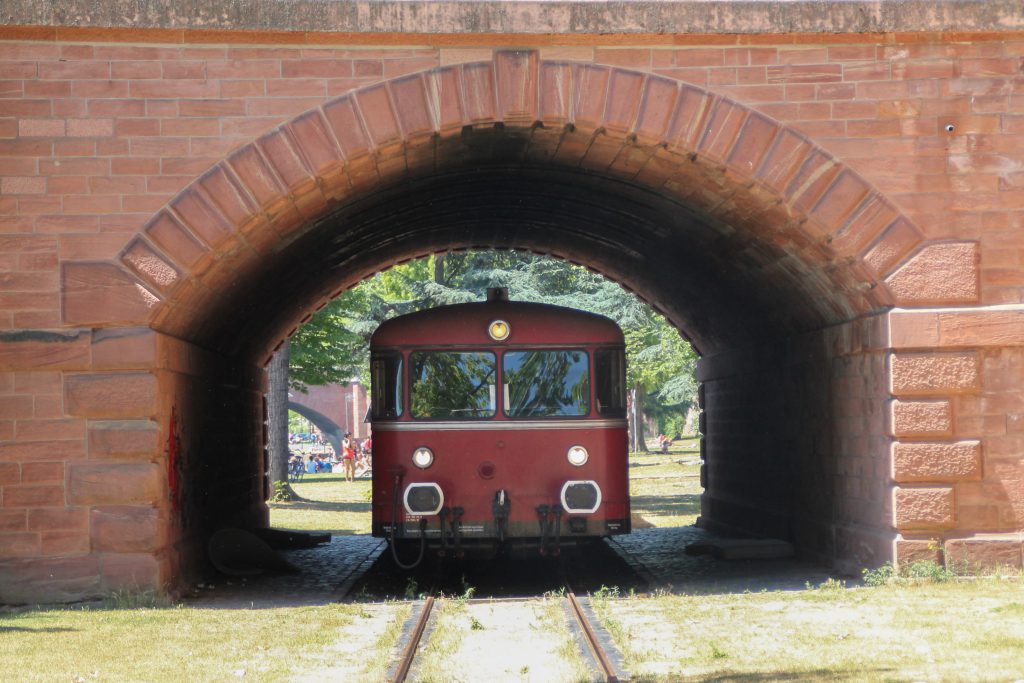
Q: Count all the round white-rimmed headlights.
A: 3